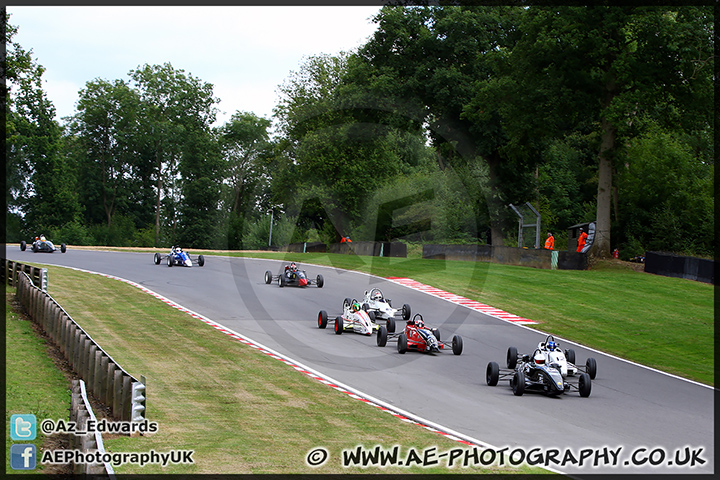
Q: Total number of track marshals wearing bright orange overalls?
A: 3